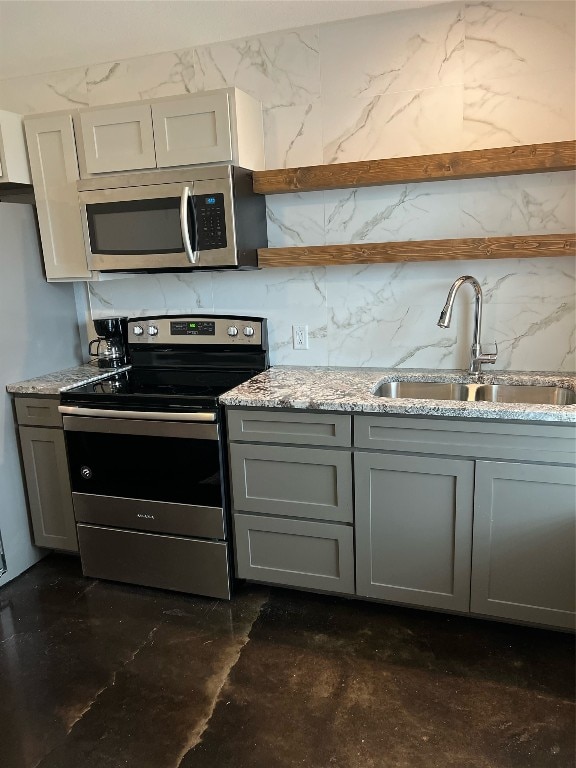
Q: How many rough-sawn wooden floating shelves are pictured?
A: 2